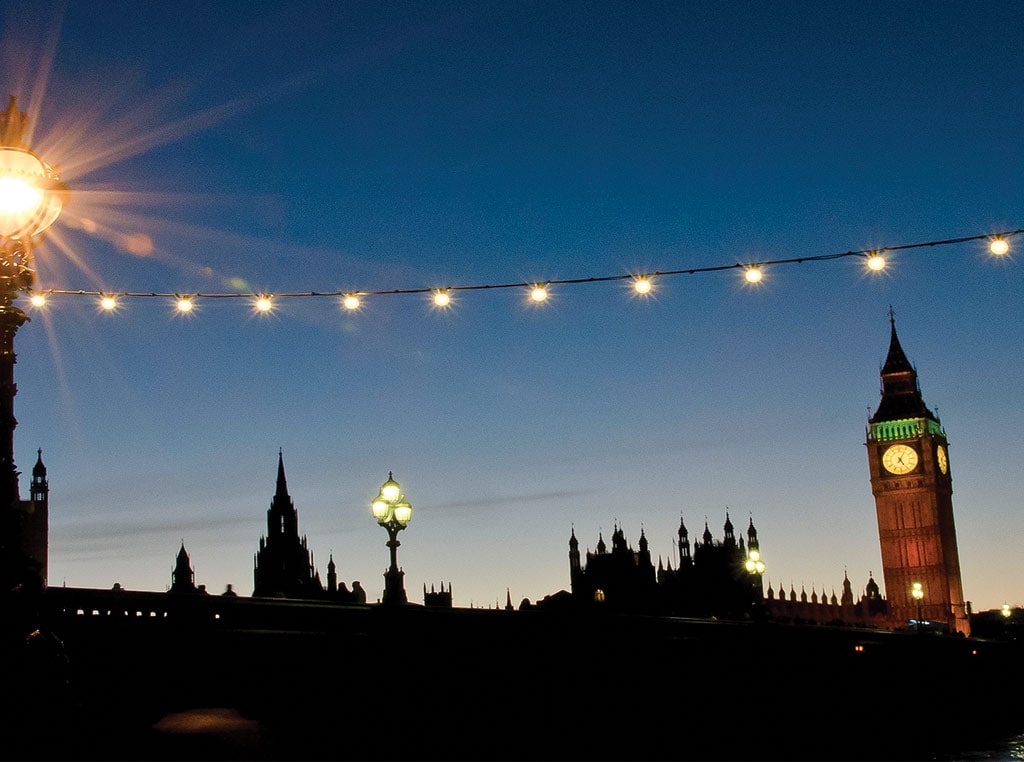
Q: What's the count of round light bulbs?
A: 11